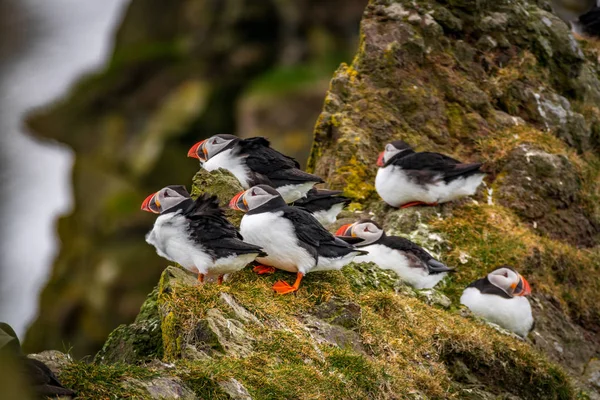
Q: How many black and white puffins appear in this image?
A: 7